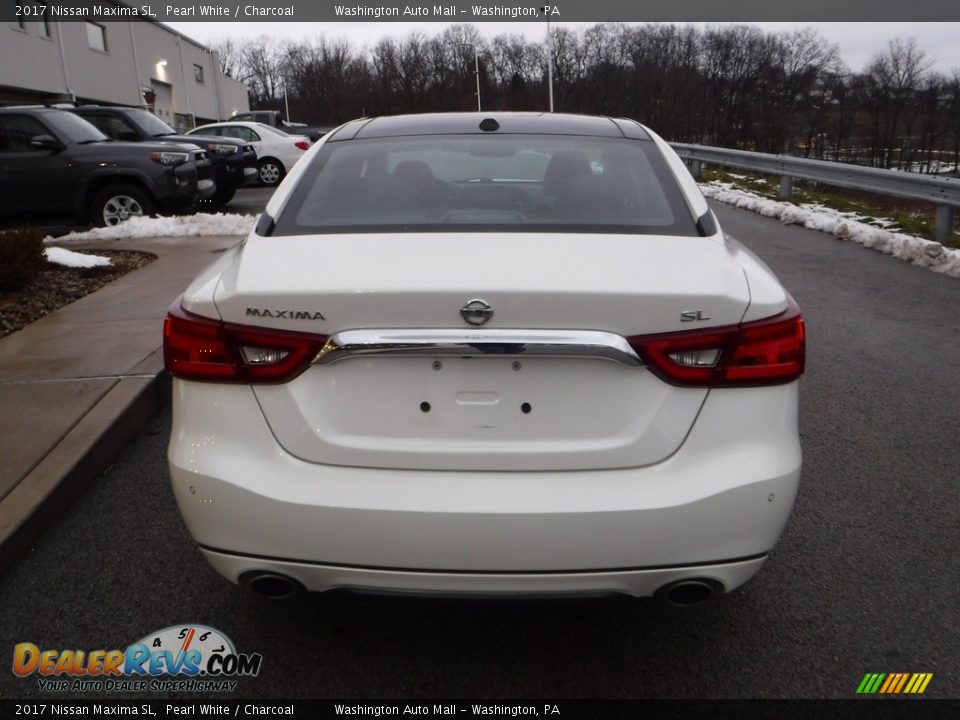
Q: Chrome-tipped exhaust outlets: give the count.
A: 2